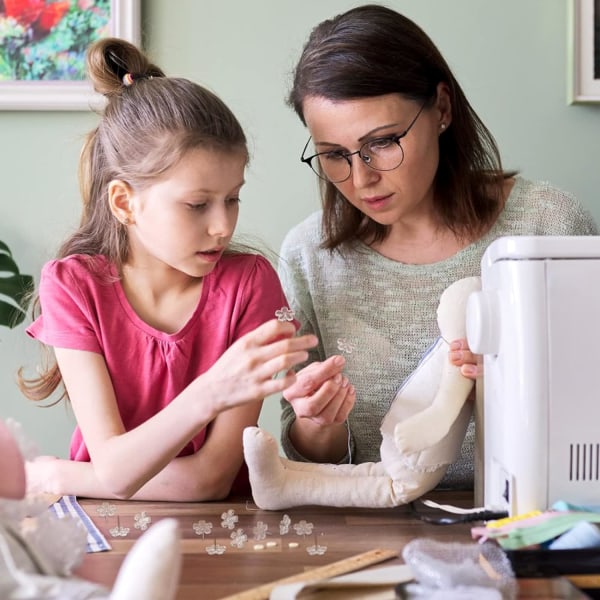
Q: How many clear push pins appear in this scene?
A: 13